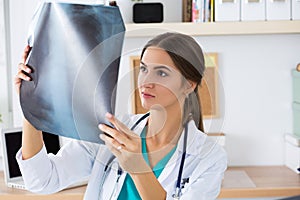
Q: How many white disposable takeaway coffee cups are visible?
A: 0